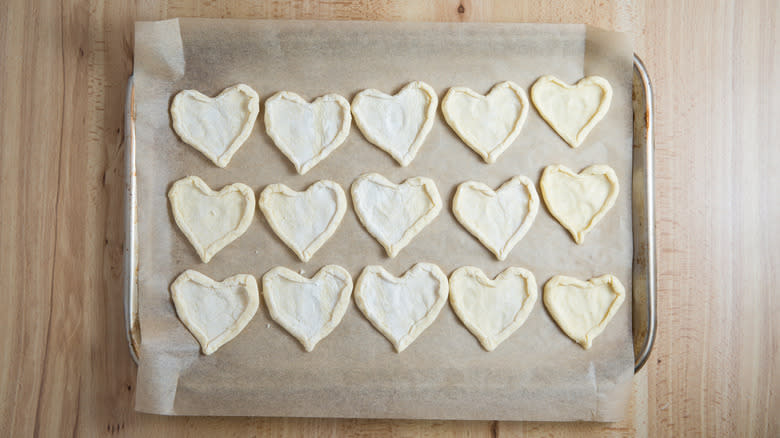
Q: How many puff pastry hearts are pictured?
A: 15